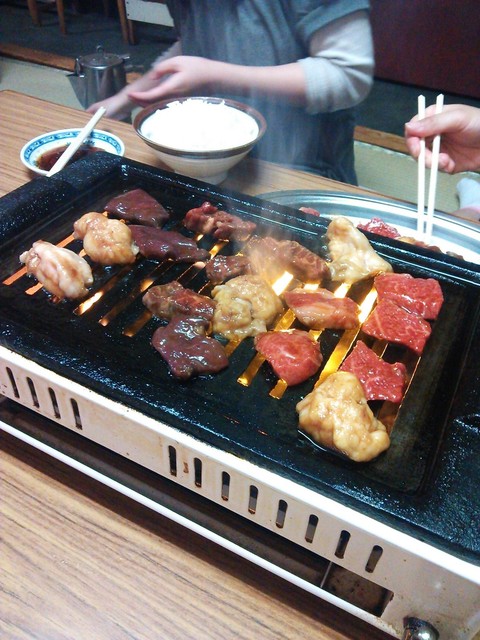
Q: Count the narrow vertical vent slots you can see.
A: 12